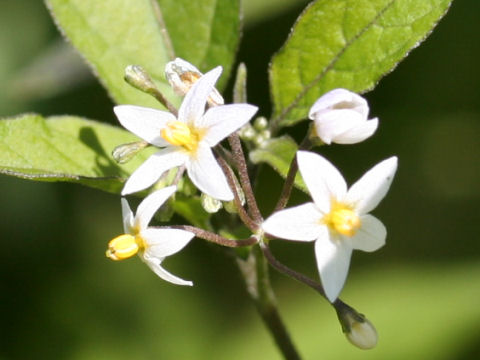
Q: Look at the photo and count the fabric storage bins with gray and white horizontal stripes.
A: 0